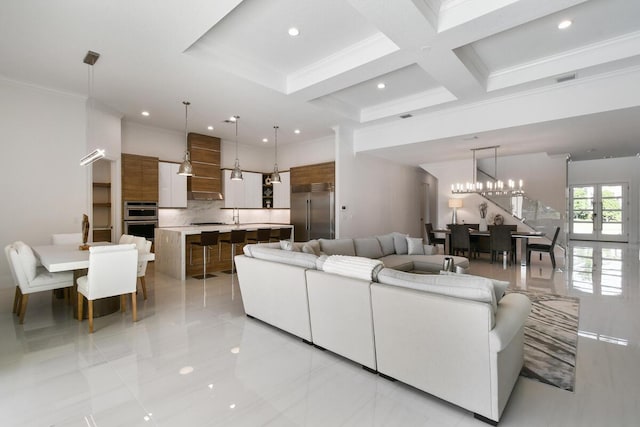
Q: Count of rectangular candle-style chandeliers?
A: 1